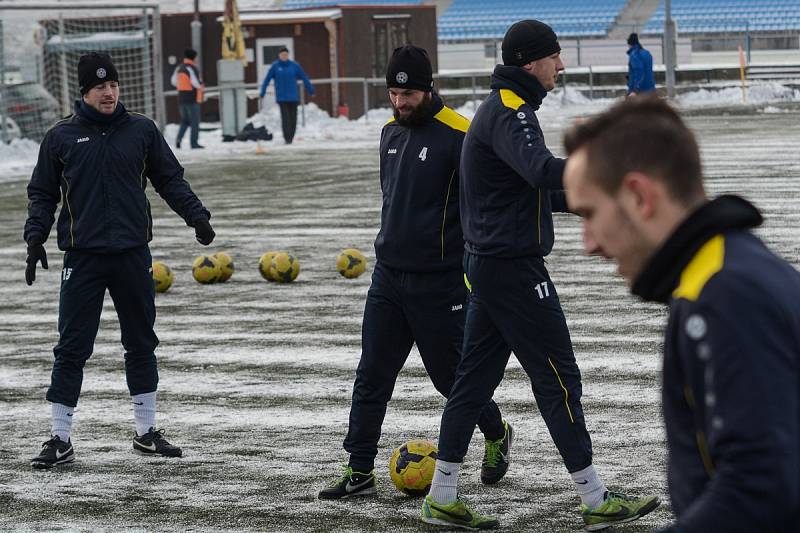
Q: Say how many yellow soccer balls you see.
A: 7